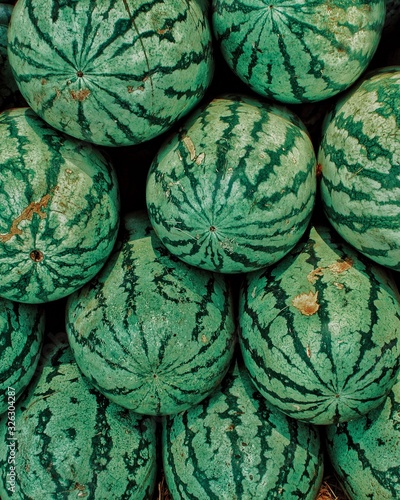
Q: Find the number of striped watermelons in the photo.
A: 11